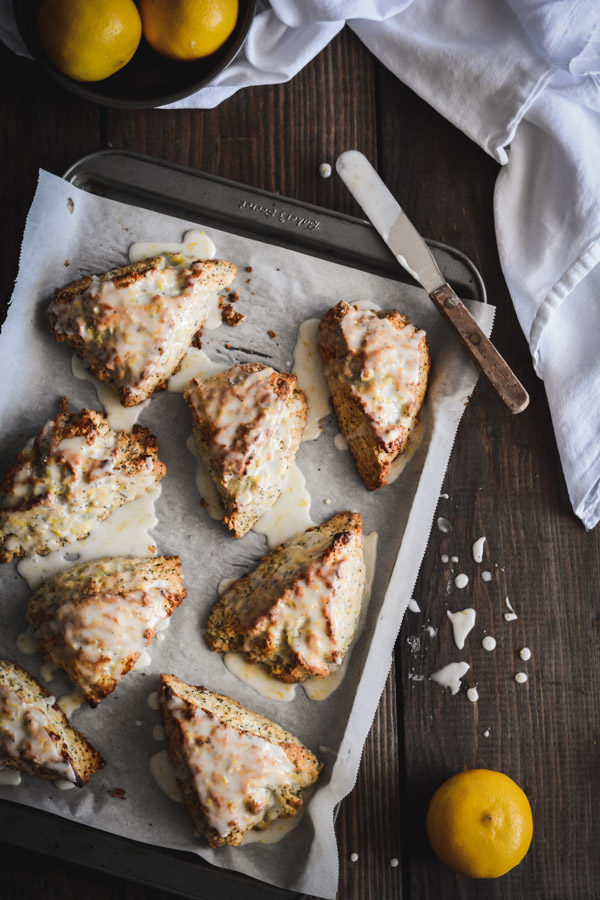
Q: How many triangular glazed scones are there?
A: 8